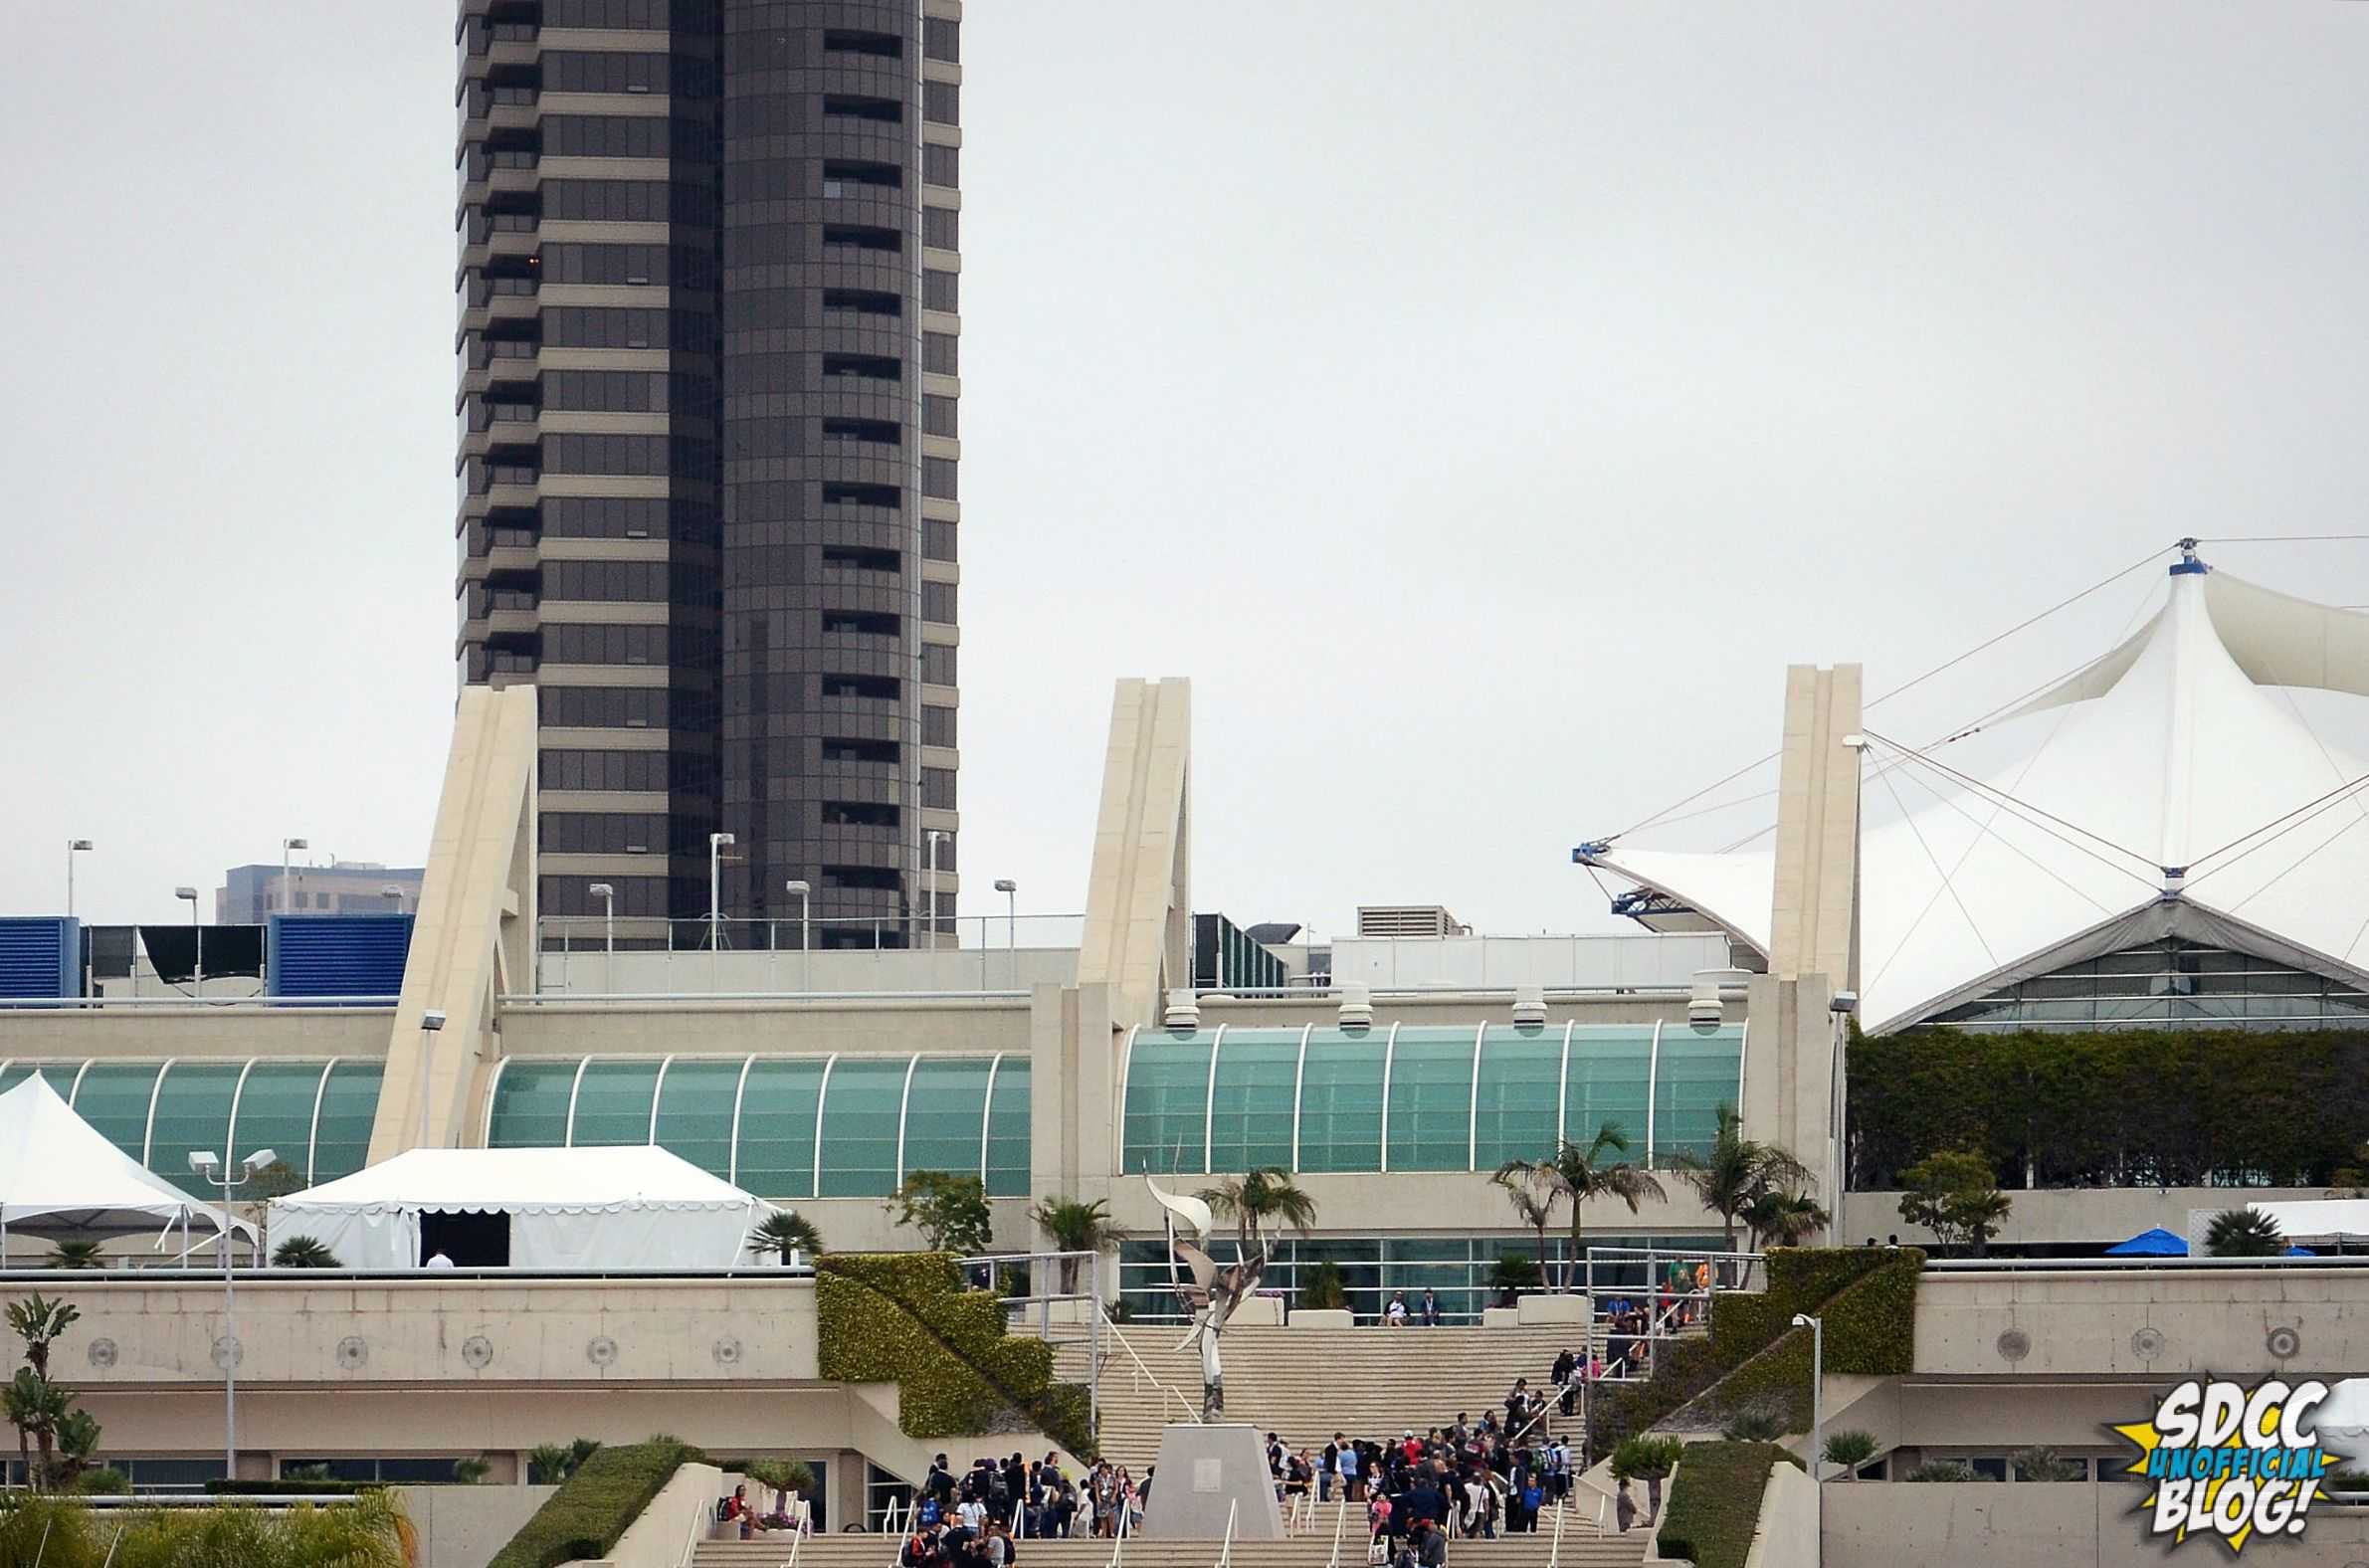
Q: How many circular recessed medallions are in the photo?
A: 9